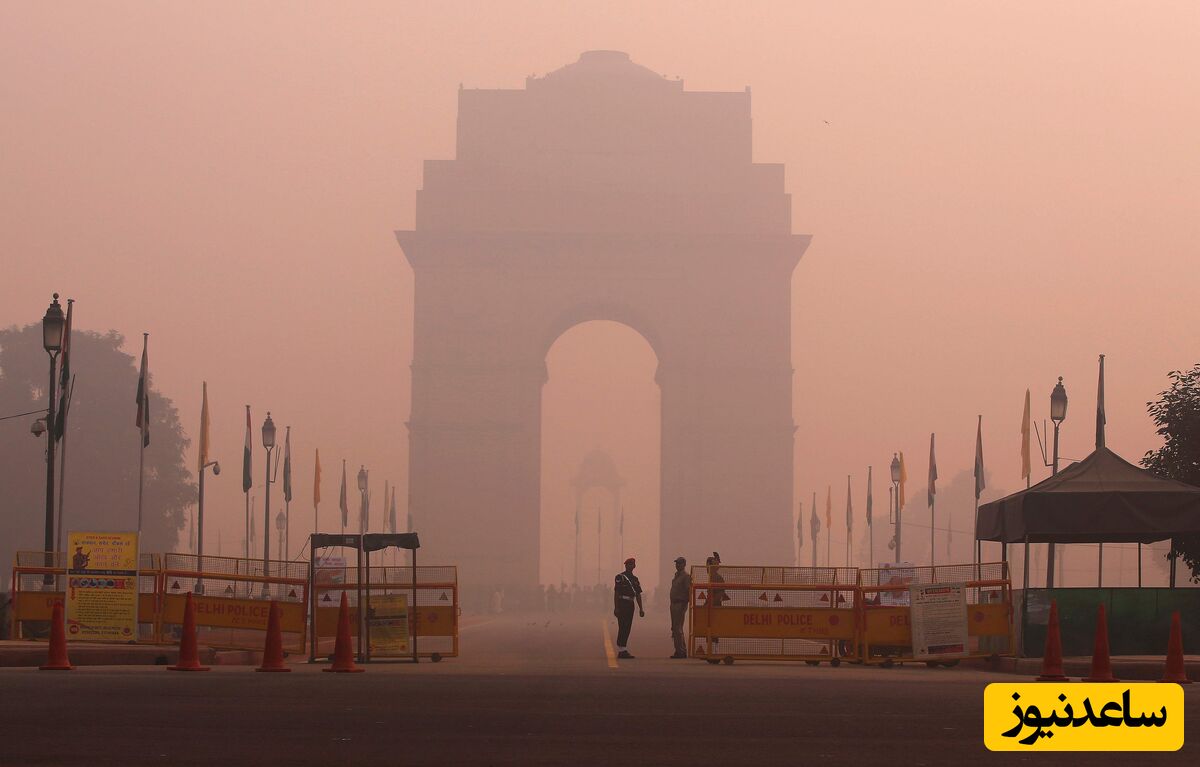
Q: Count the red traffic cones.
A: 7